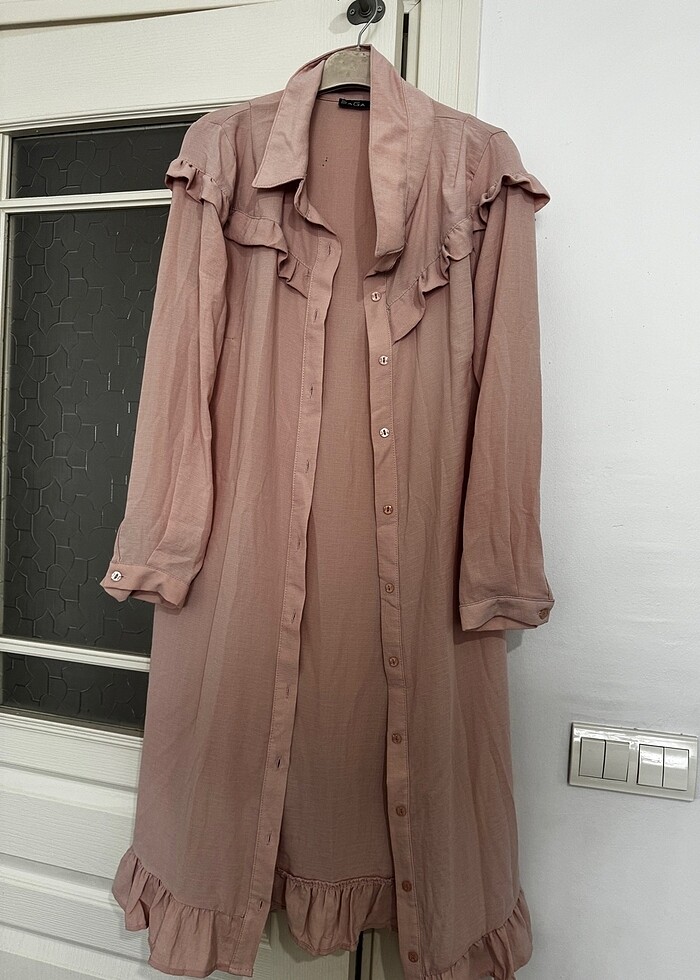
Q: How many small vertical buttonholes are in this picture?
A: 10